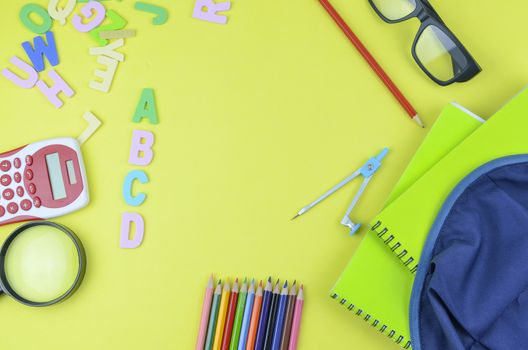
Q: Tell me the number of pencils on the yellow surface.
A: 13